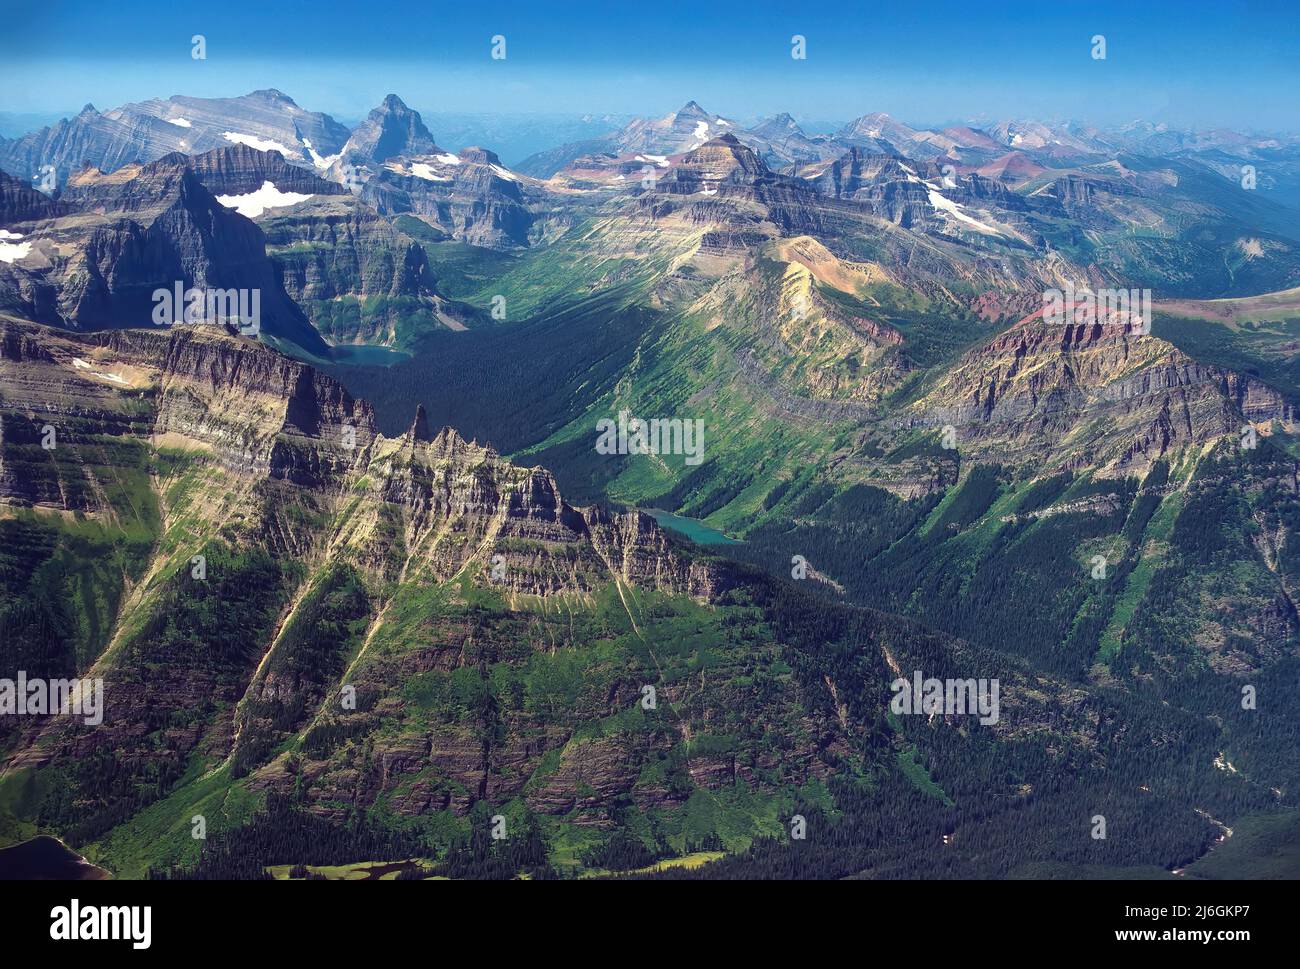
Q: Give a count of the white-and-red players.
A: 0